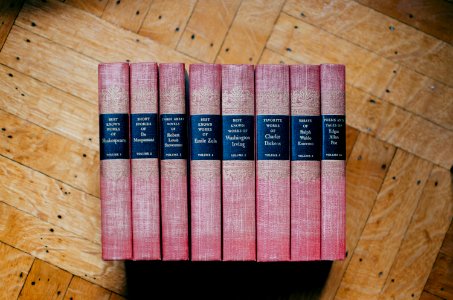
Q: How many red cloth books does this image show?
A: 8